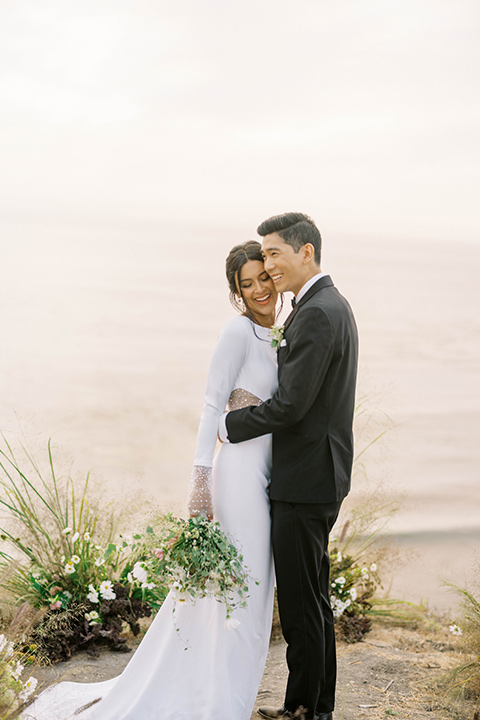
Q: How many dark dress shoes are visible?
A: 2